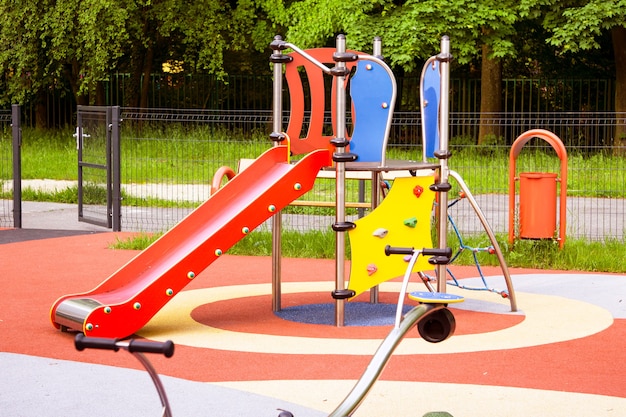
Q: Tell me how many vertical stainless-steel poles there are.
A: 4